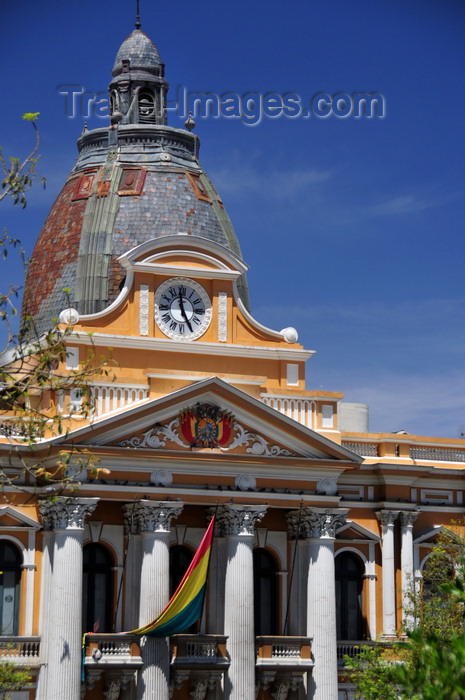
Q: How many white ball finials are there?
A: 2